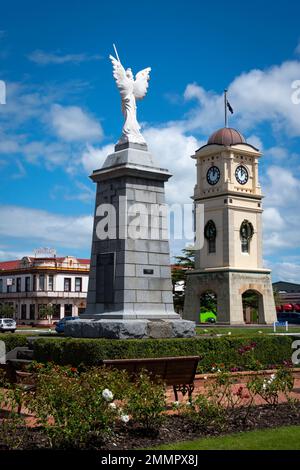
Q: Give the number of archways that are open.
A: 2